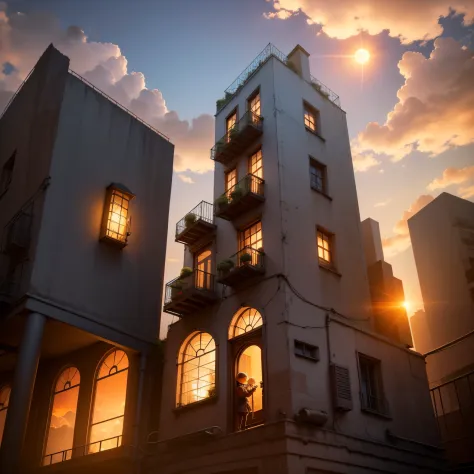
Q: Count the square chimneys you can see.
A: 1